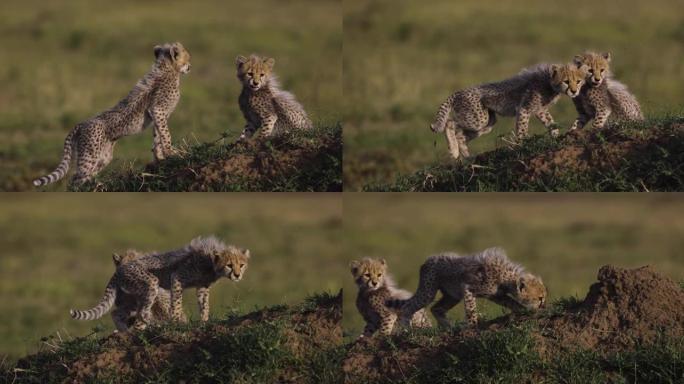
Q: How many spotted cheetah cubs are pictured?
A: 8